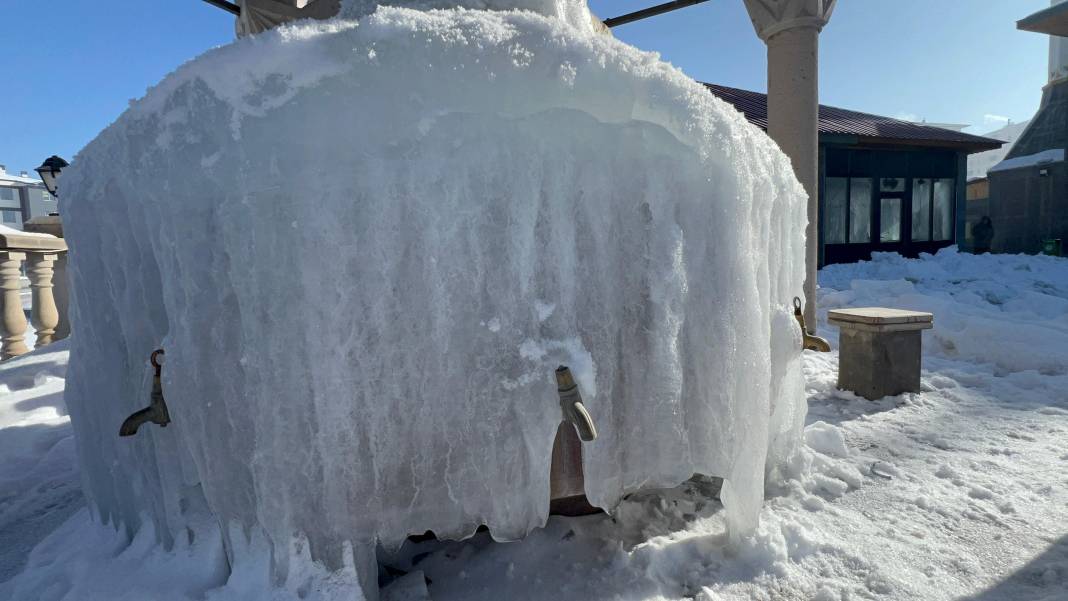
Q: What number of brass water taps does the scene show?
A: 3